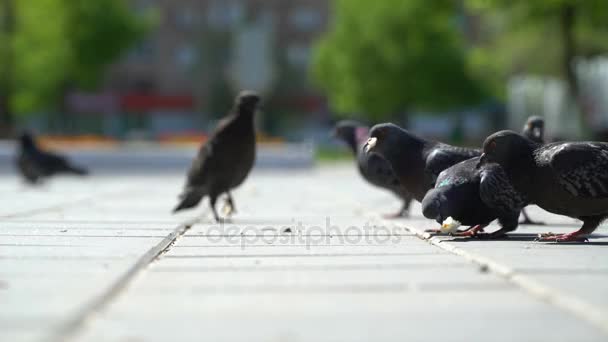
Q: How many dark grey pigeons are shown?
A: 7